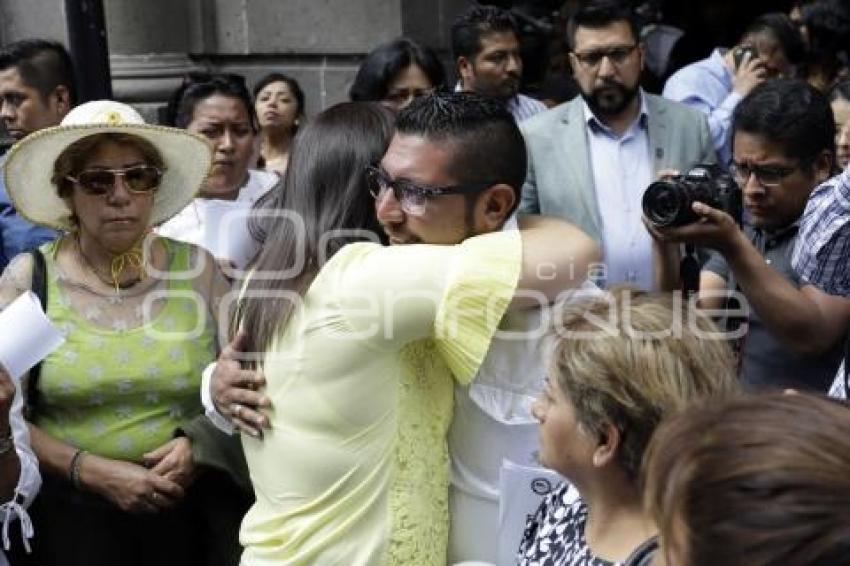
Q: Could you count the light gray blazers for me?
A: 1